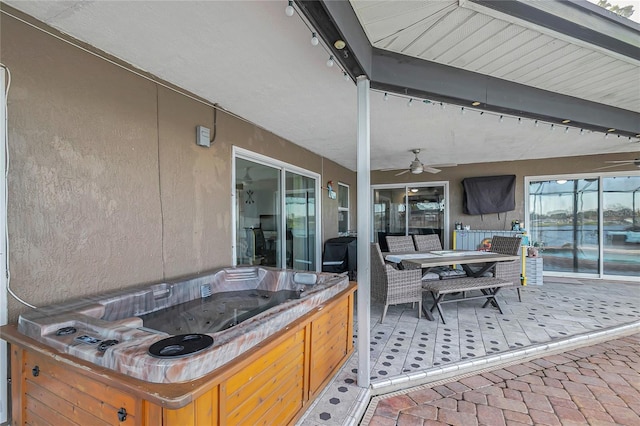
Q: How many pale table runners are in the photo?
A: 1